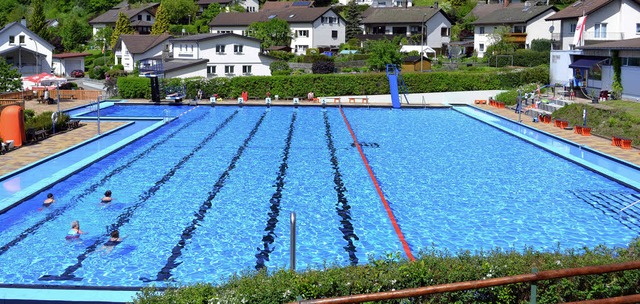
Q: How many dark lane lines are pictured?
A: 5